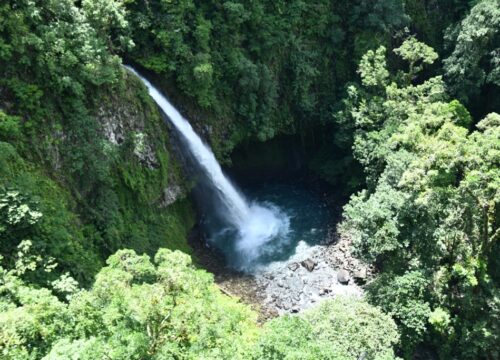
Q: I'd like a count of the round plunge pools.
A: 1